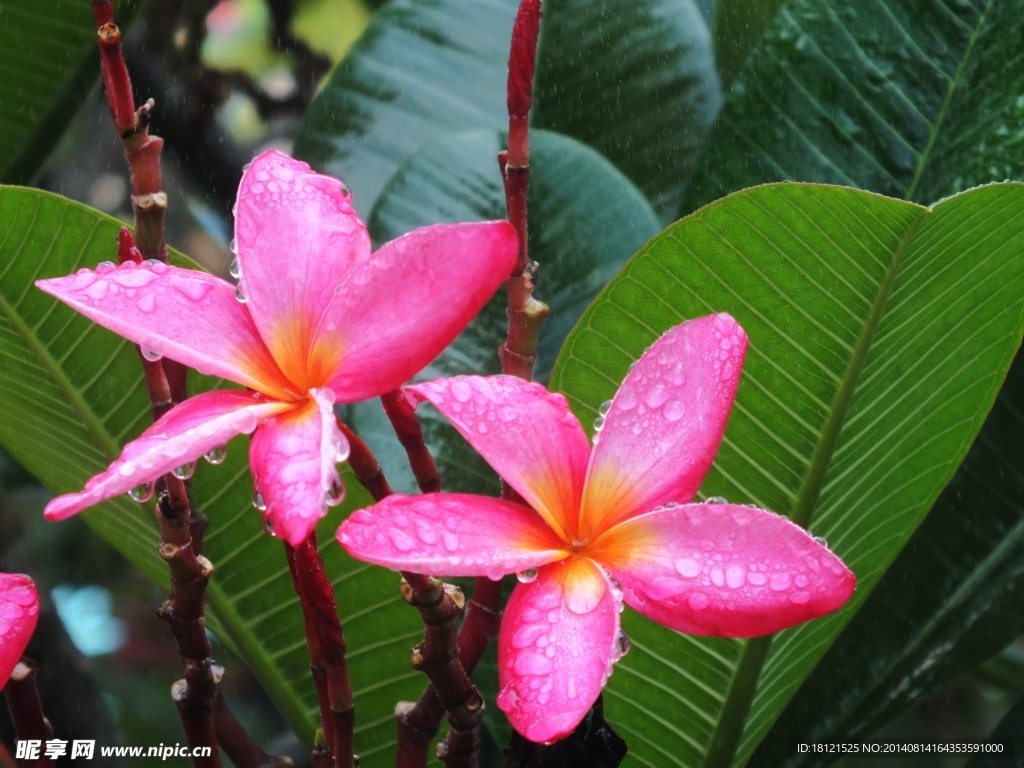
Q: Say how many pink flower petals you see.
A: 11